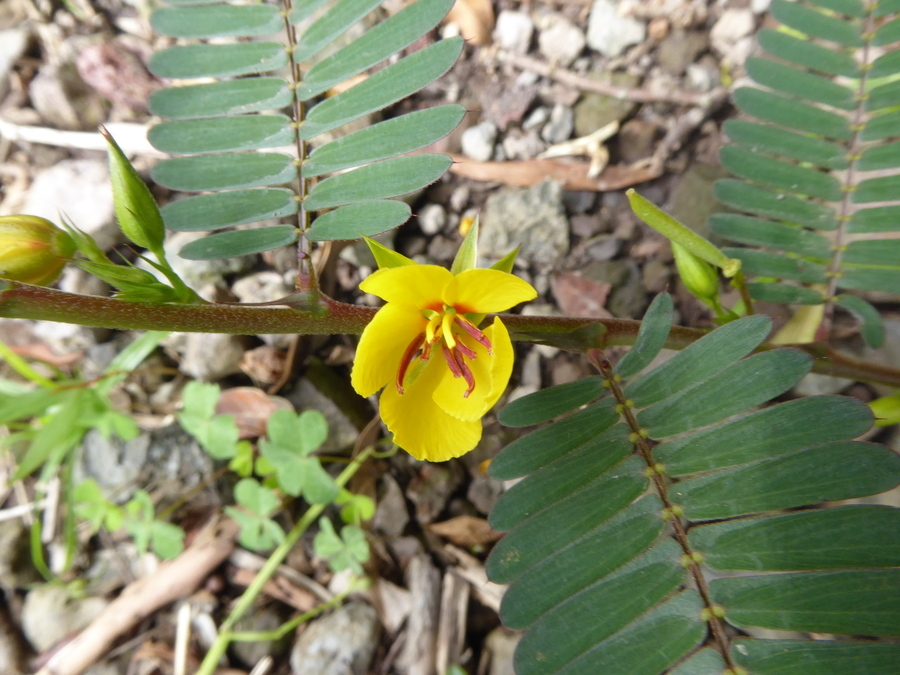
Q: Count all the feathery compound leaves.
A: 3